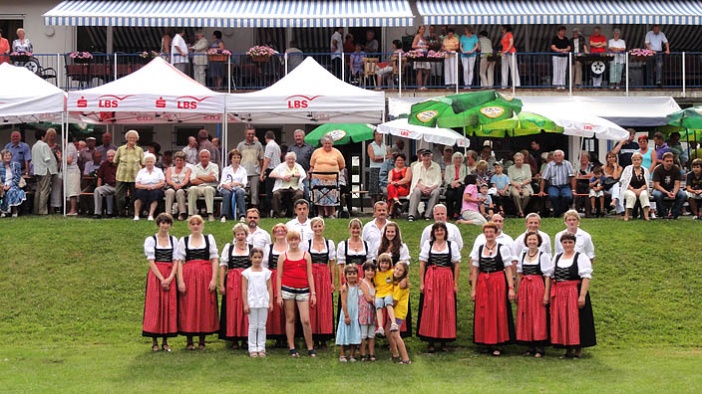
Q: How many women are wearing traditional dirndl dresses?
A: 11